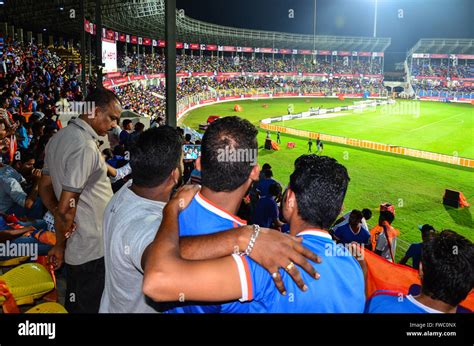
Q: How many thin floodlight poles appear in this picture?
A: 2